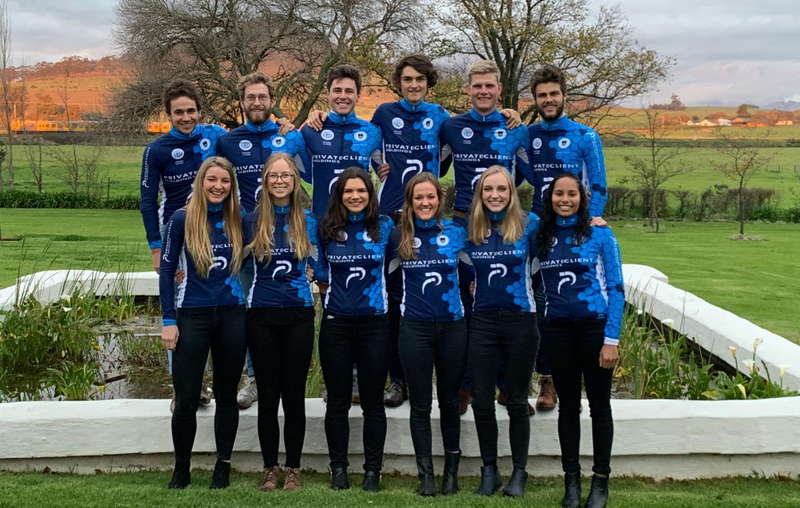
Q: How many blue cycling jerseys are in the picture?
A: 12